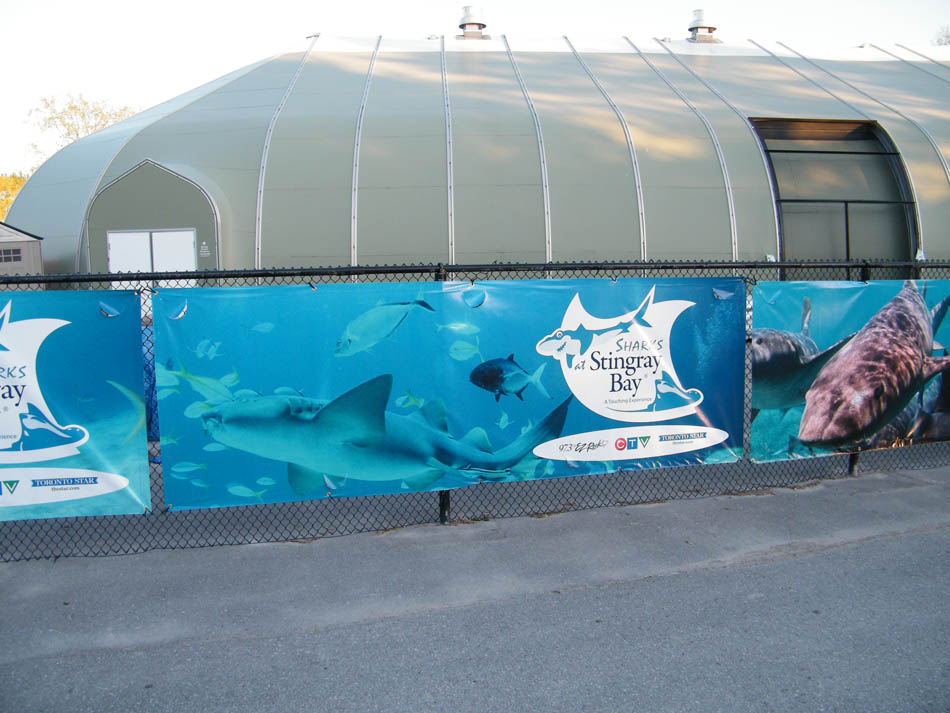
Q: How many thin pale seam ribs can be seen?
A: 11